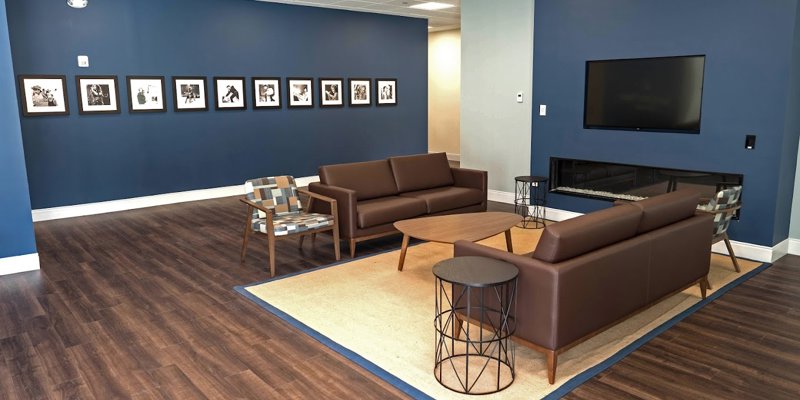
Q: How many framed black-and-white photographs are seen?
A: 10